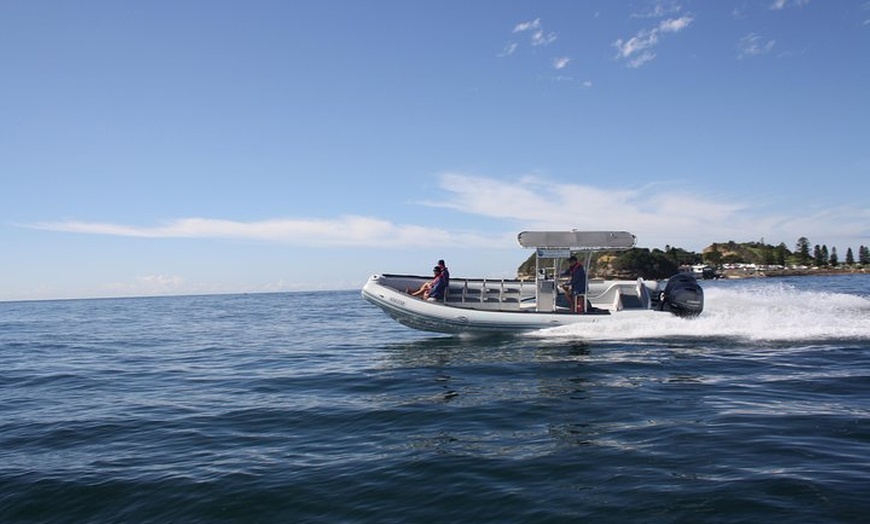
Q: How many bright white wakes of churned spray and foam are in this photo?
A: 1